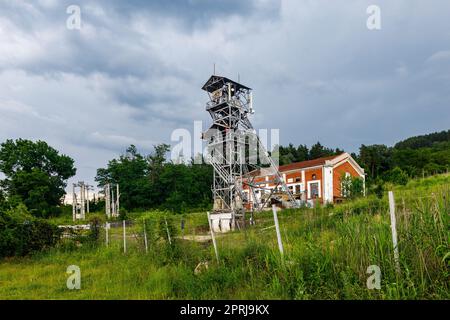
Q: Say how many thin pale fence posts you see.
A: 7